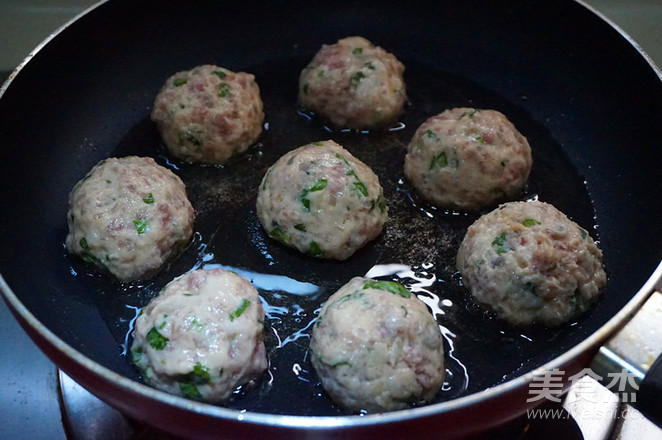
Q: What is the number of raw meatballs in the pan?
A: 8